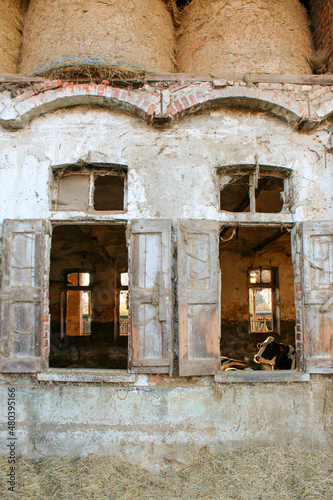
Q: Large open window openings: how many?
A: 2